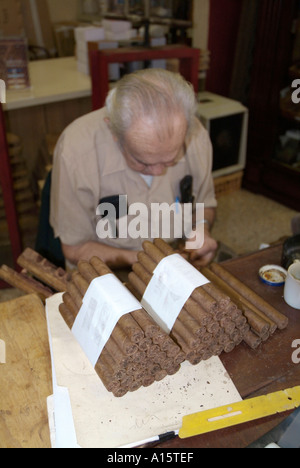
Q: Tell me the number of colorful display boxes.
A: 1